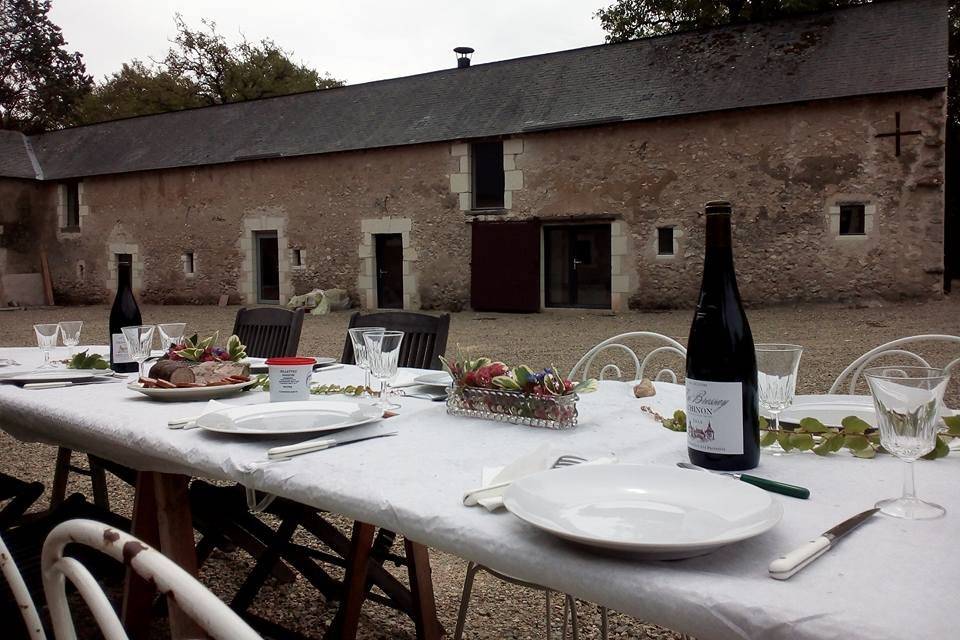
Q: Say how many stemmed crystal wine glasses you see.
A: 8